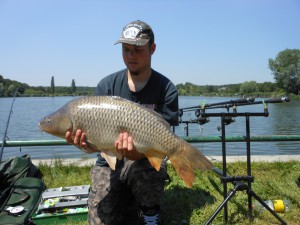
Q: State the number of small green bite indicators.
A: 2